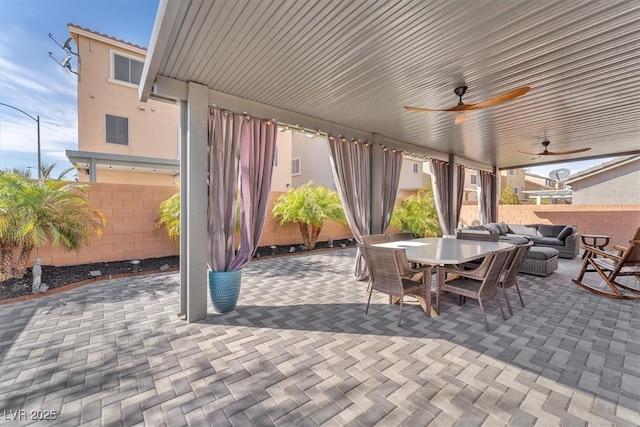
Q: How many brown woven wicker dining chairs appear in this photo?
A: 6